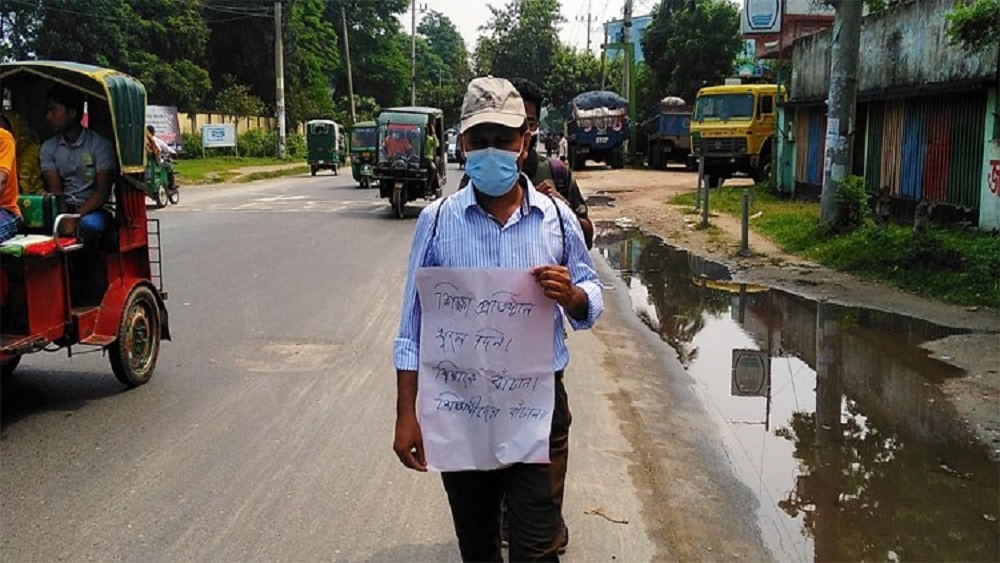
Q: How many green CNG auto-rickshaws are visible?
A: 3